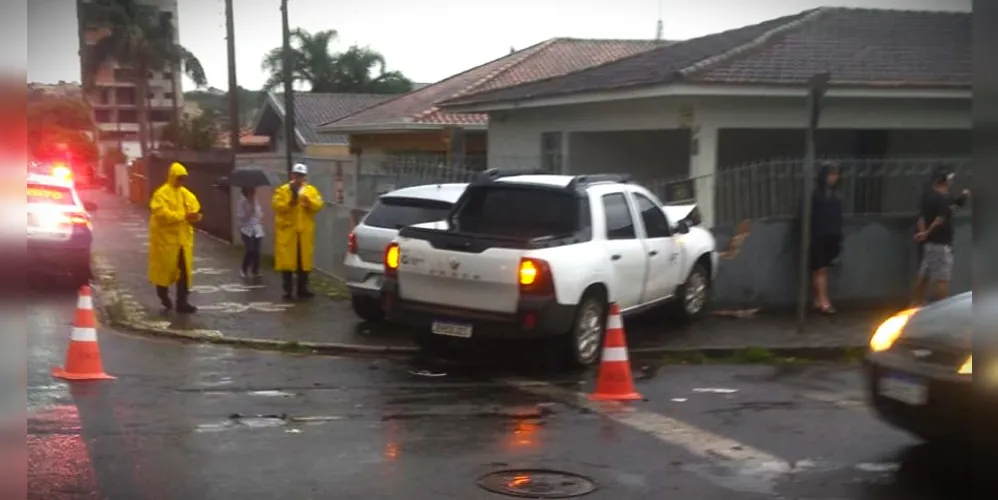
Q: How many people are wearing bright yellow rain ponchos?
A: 2